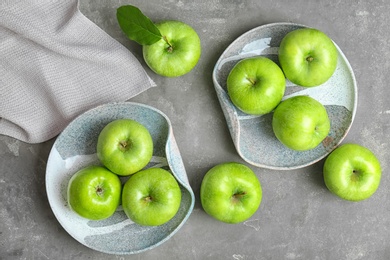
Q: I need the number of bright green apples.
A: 9